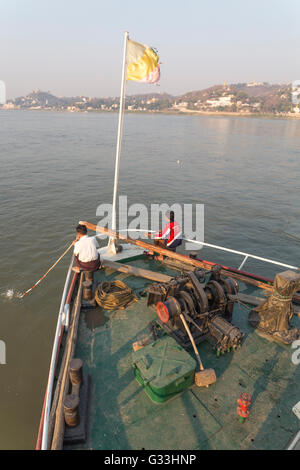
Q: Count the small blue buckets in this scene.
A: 0